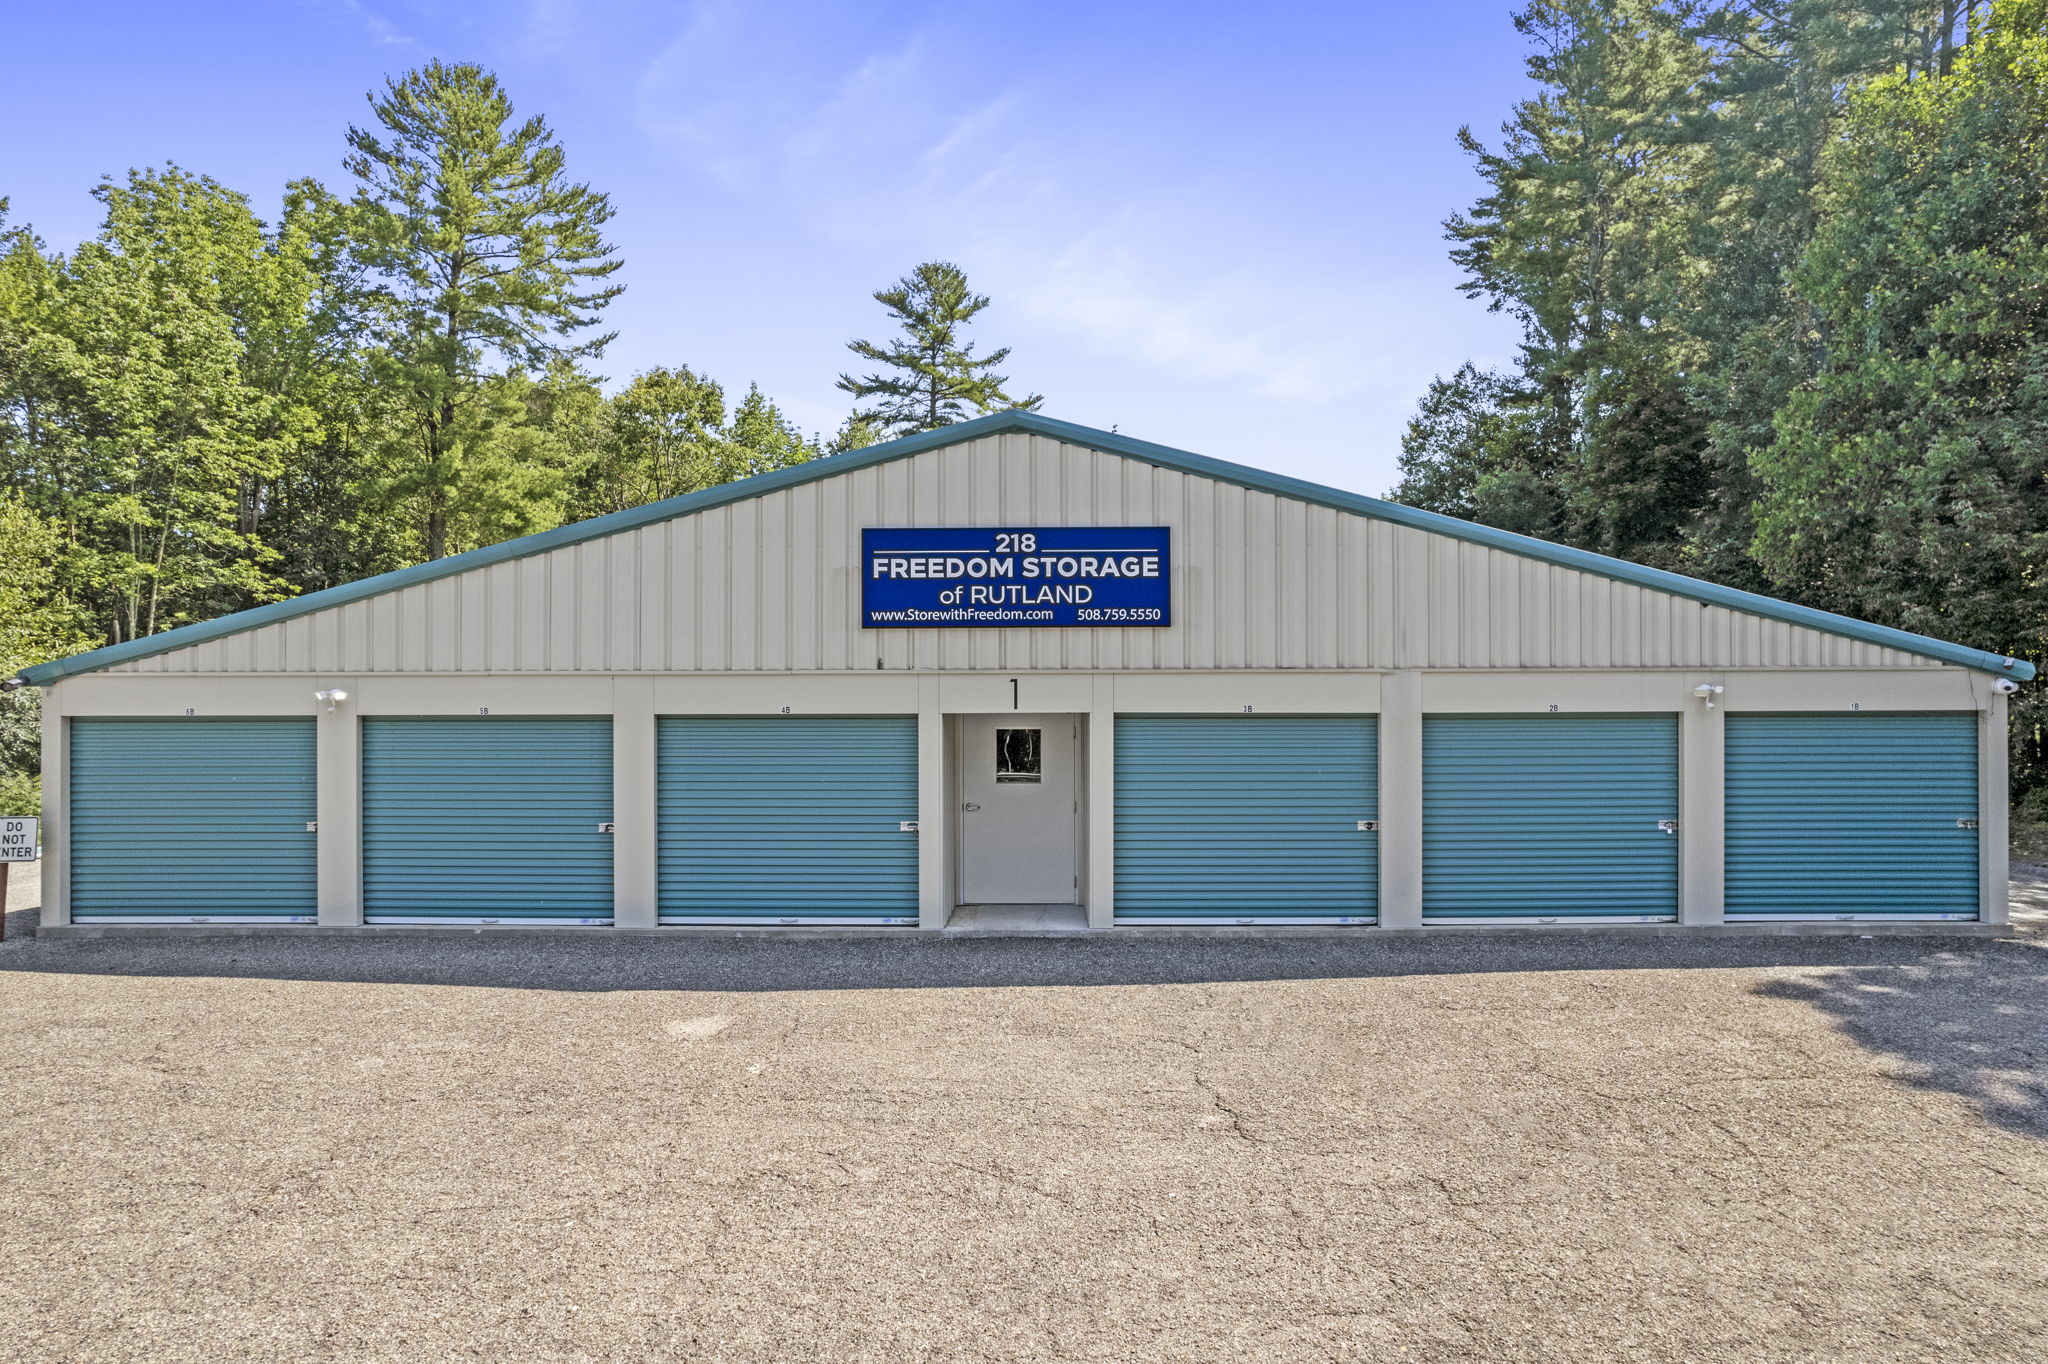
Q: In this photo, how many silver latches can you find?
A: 6